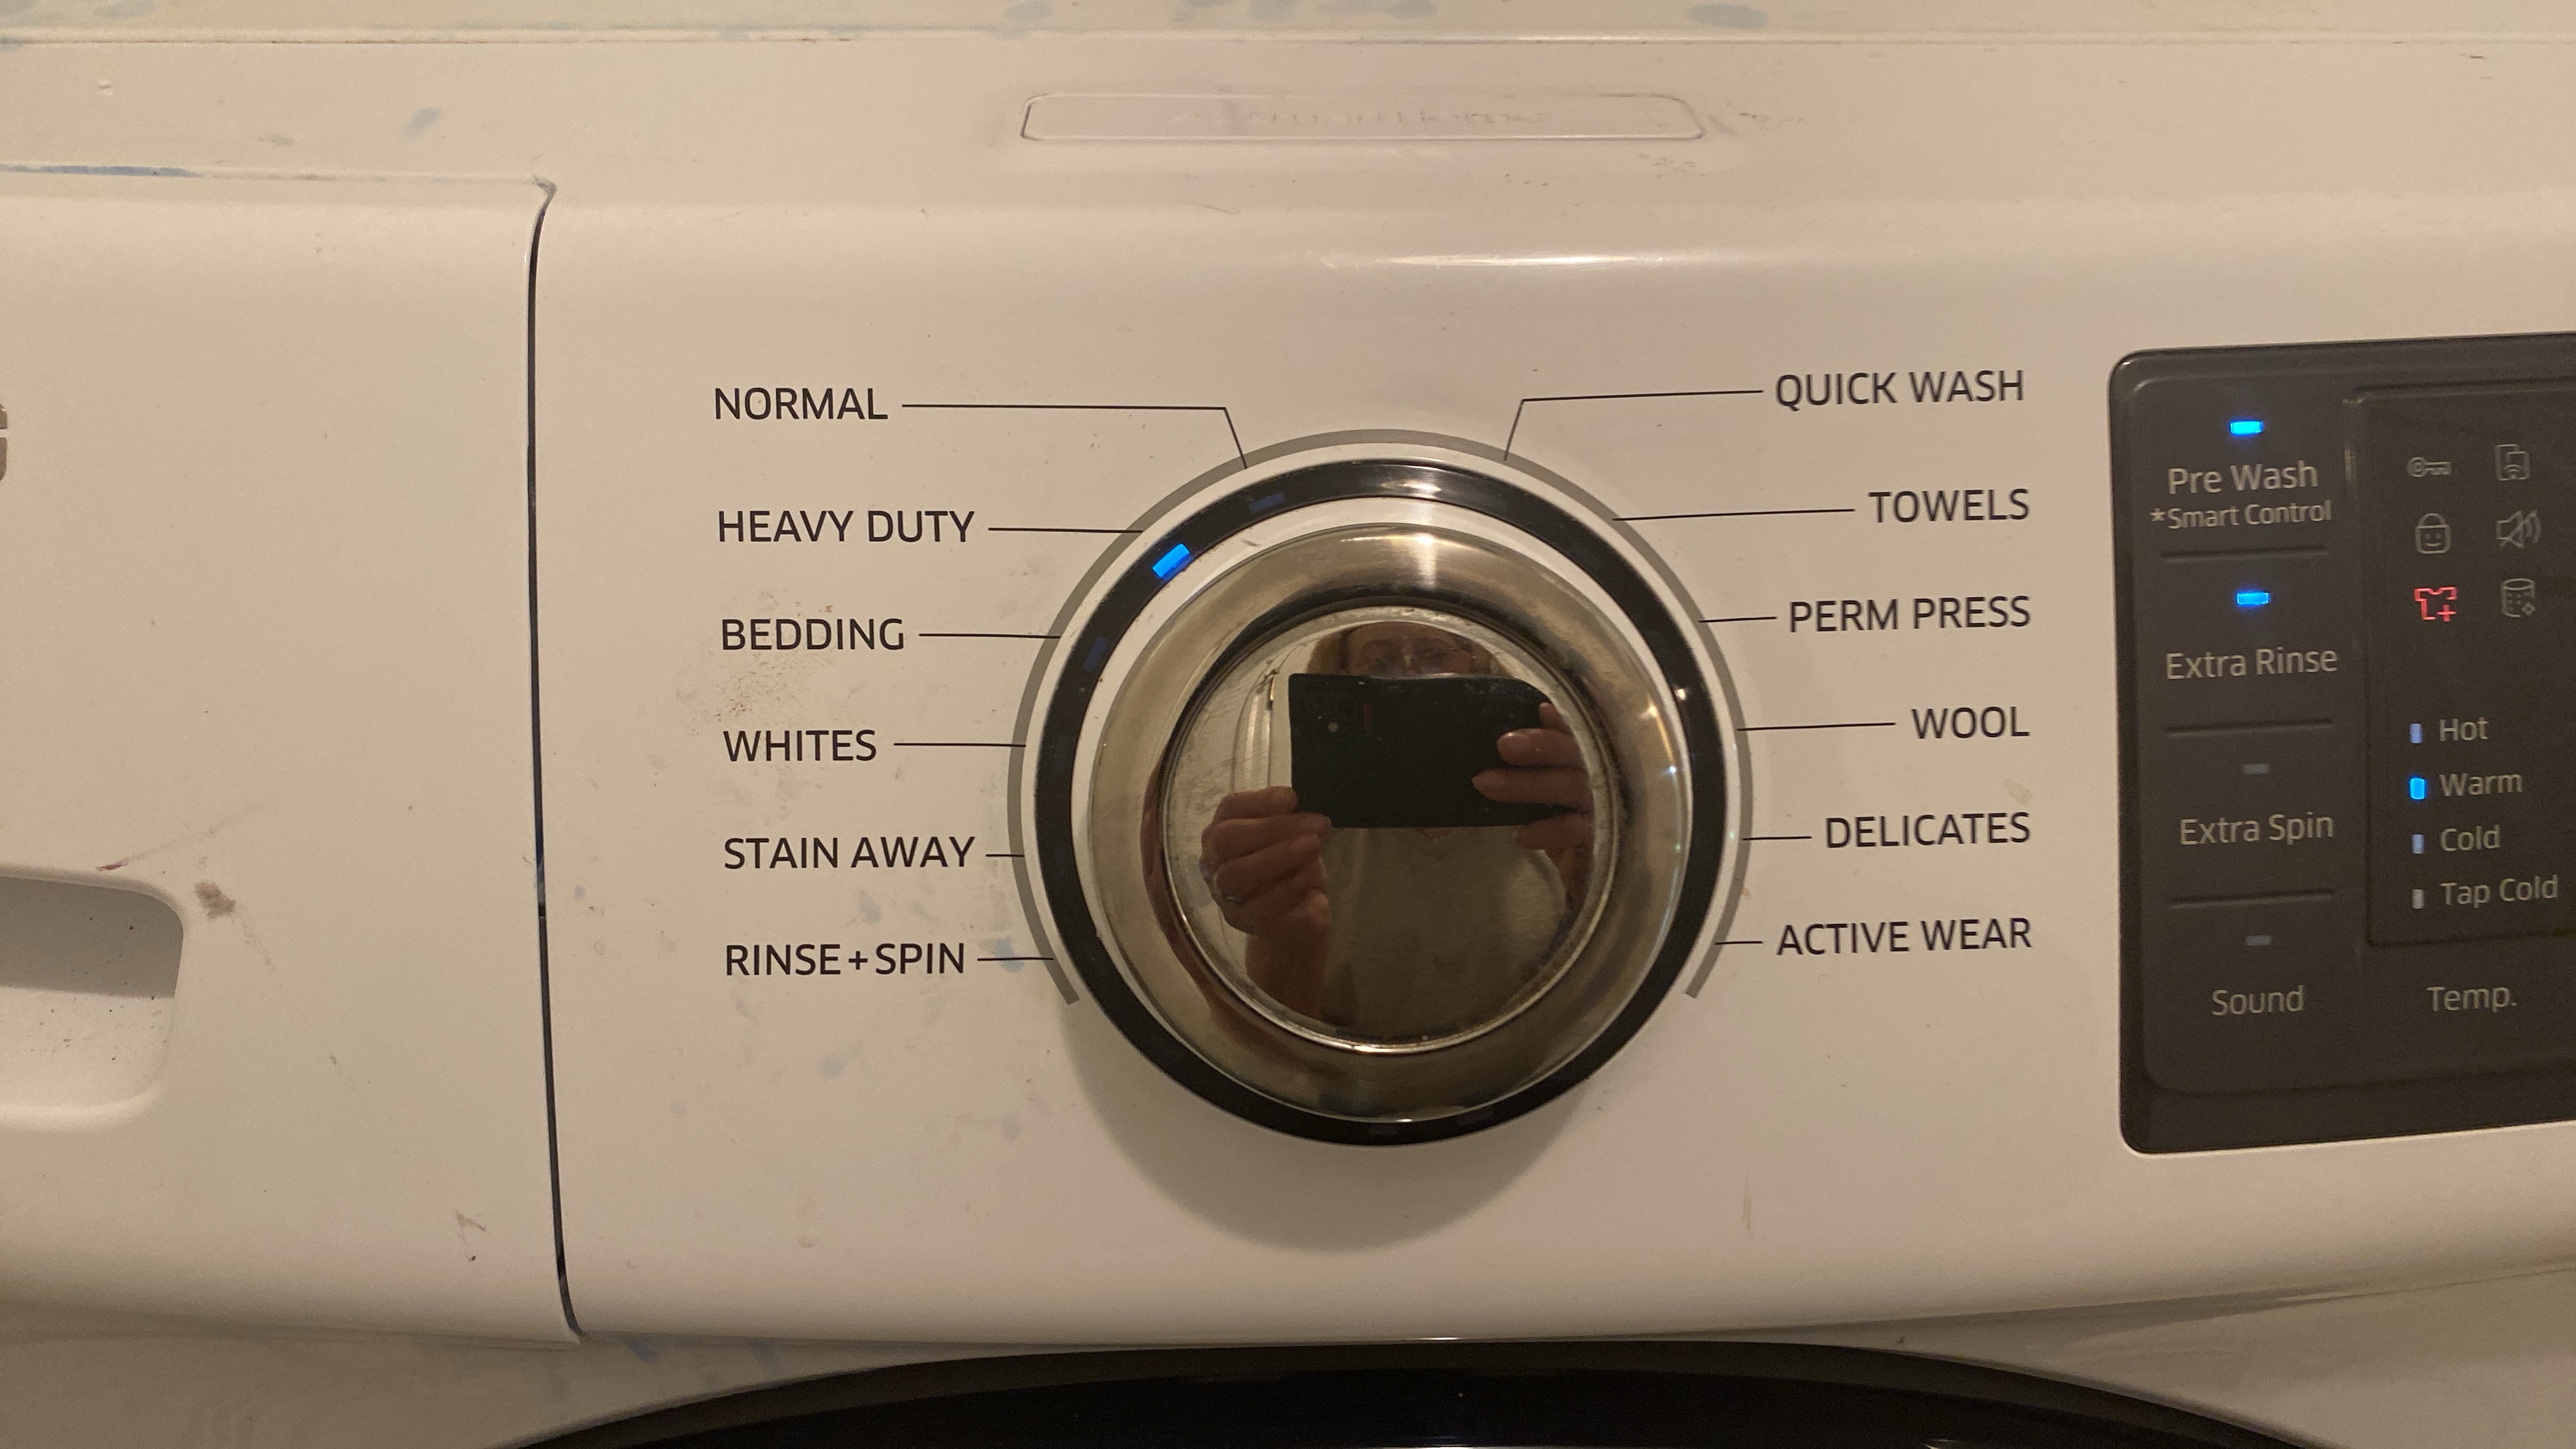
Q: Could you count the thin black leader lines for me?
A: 12